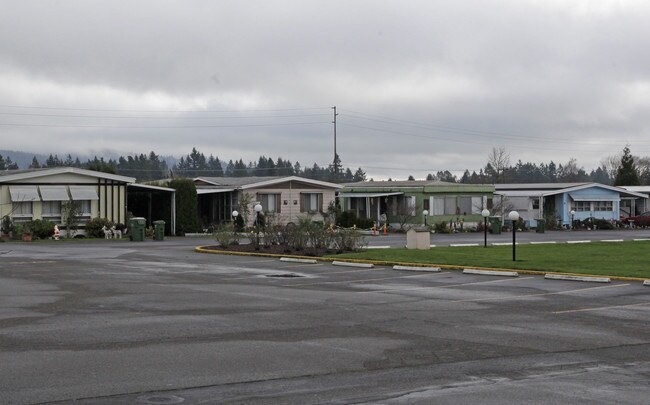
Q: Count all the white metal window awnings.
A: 3